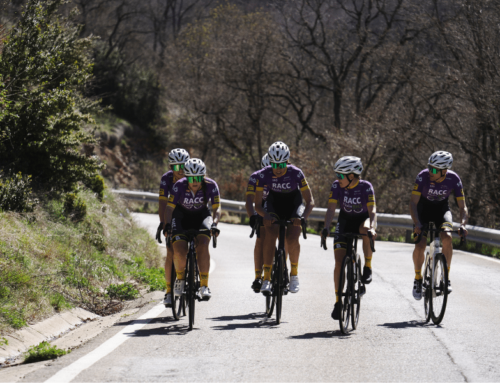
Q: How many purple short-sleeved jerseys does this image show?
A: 6